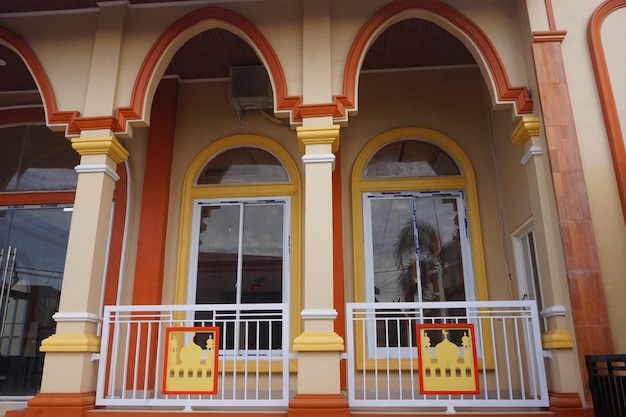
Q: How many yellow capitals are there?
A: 3